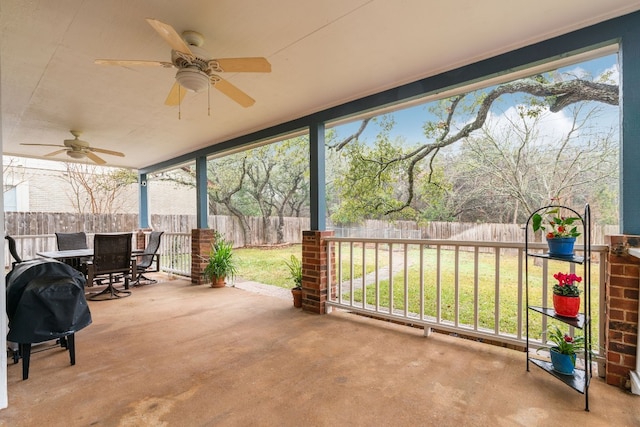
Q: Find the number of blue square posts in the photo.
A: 4